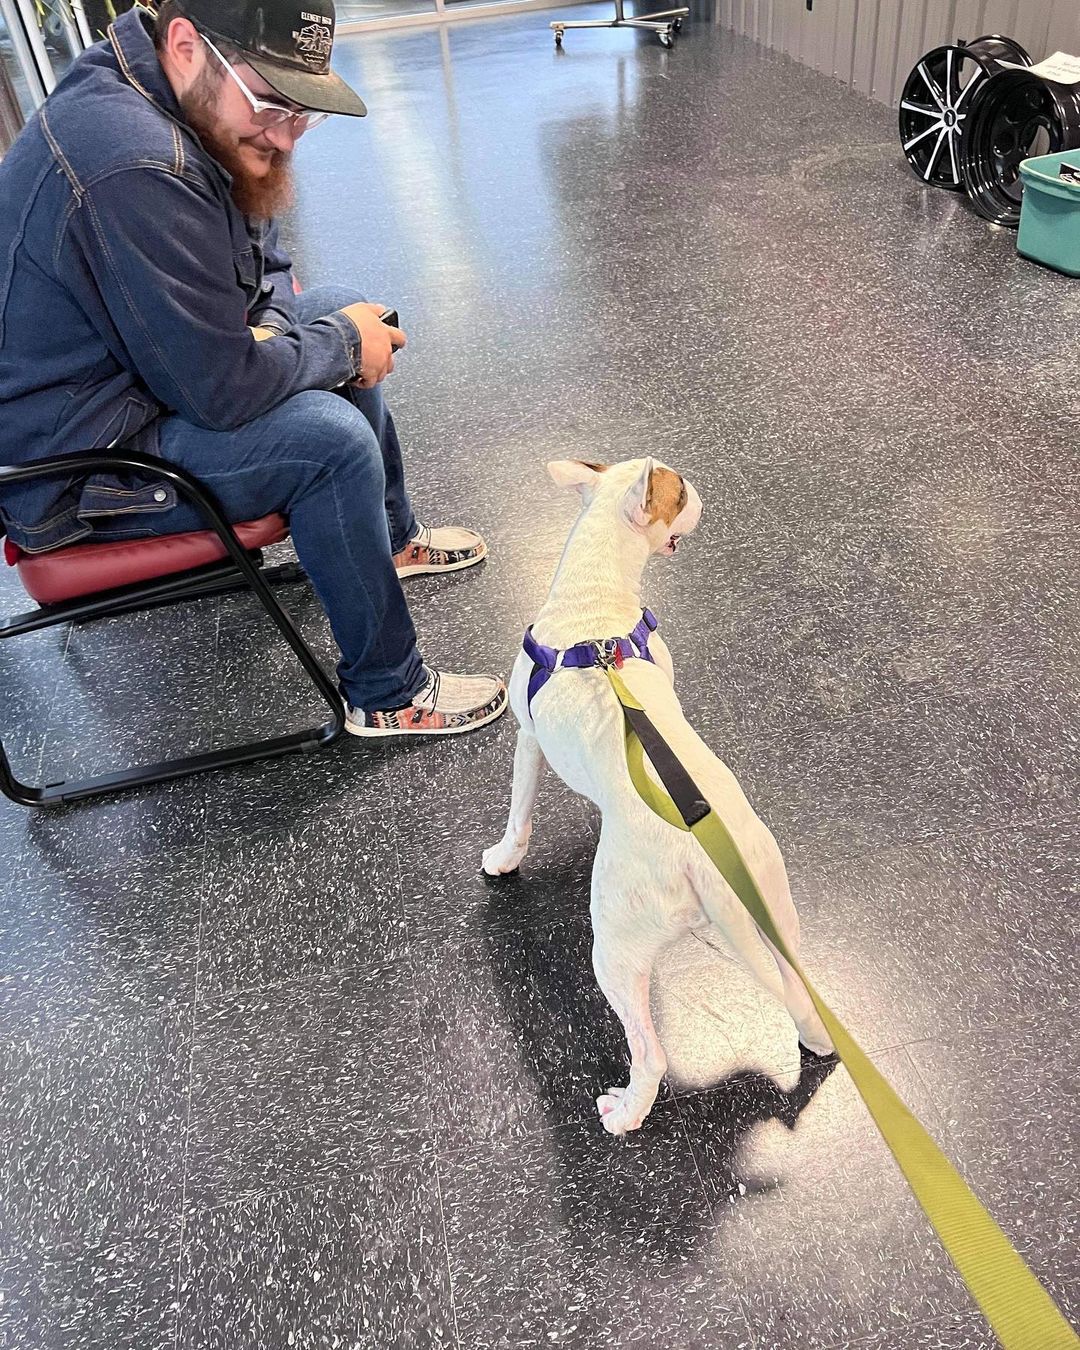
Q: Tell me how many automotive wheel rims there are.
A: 2